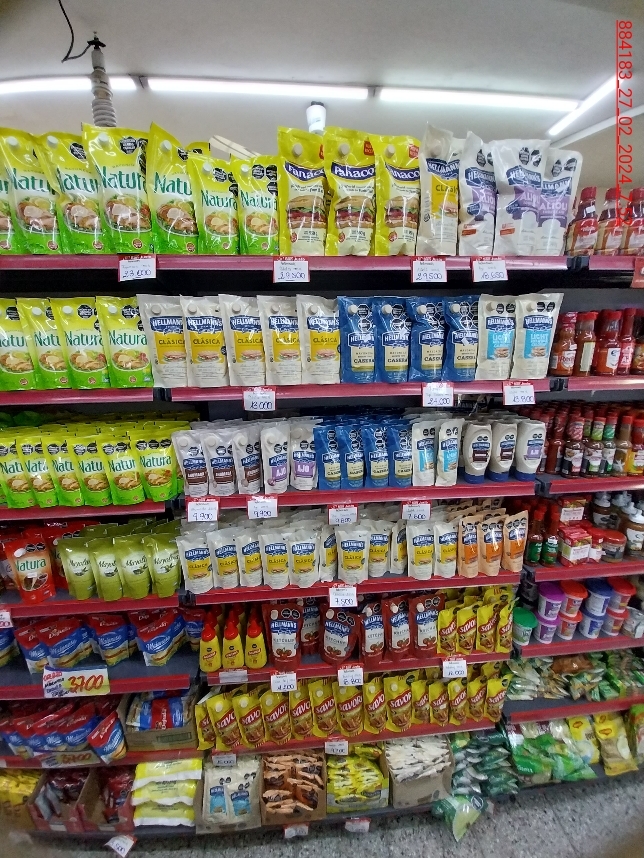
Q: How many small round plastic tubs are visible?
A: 9